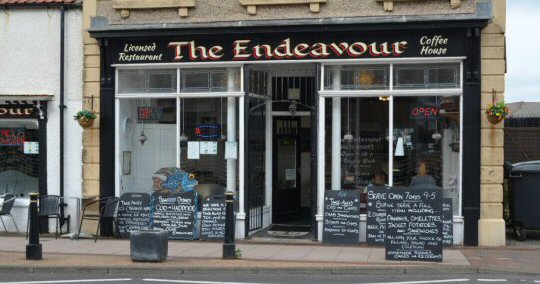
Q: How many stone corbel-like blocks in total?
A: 6